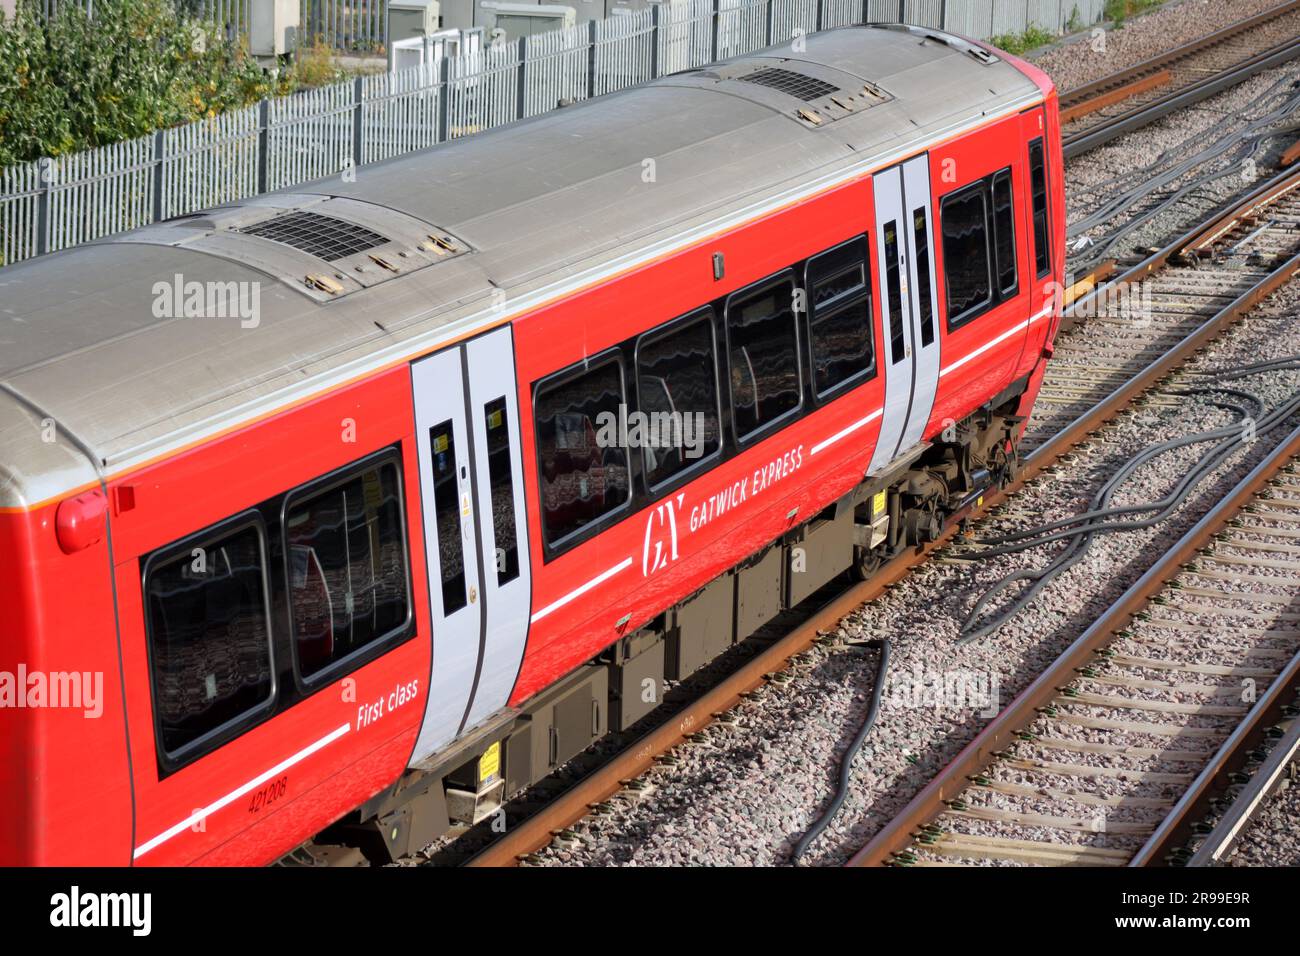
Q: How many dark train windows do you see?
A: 13